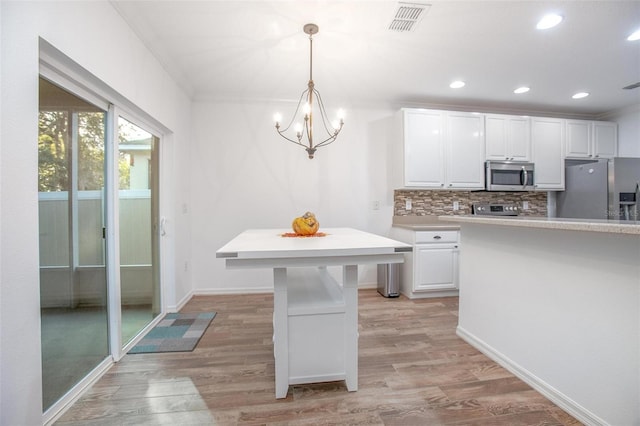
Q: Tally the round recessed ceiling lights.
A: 5